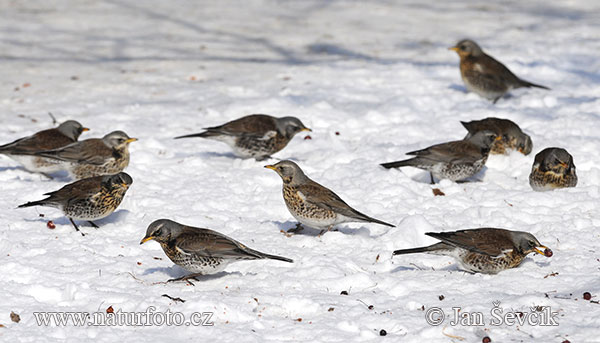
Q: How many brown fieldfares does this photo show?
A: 11